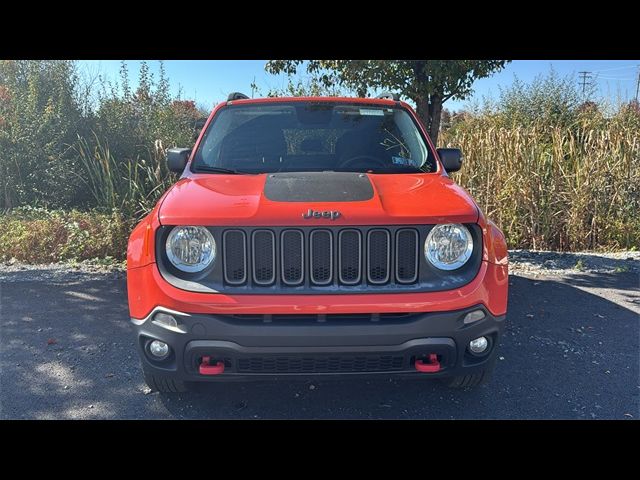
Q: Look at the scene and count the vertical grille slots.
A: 7